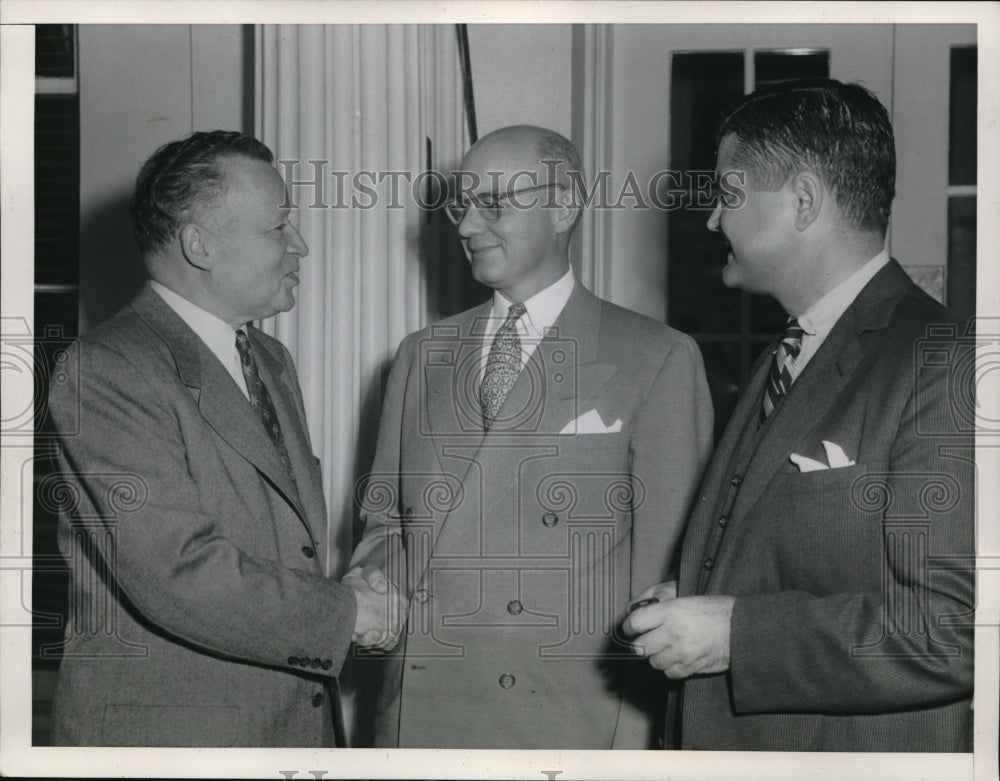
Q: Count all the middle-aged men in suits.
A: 3